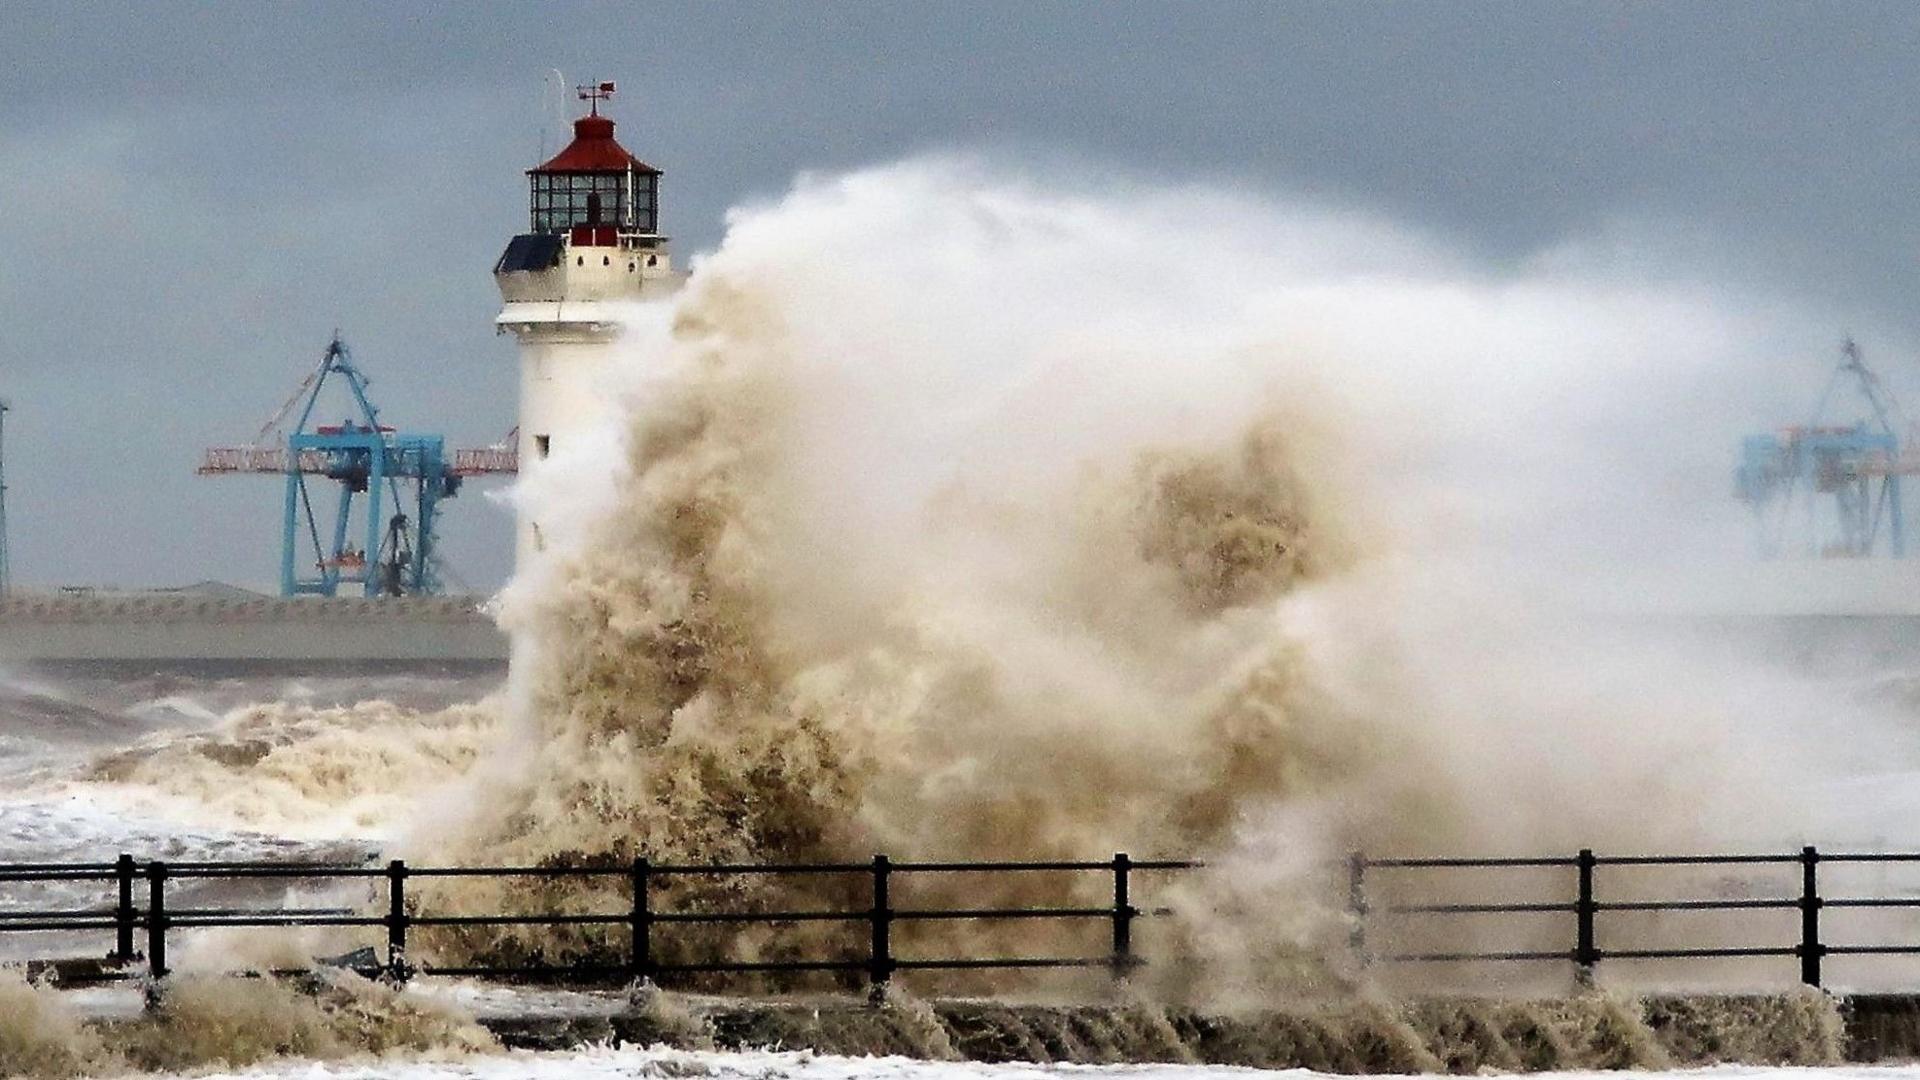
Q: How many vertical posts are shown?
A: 9